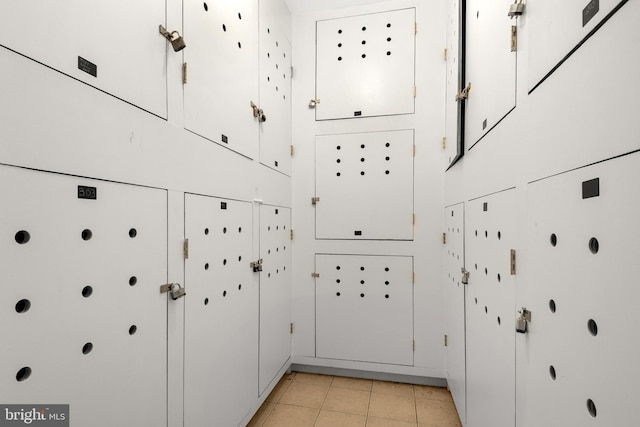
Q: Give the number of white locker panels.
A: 15